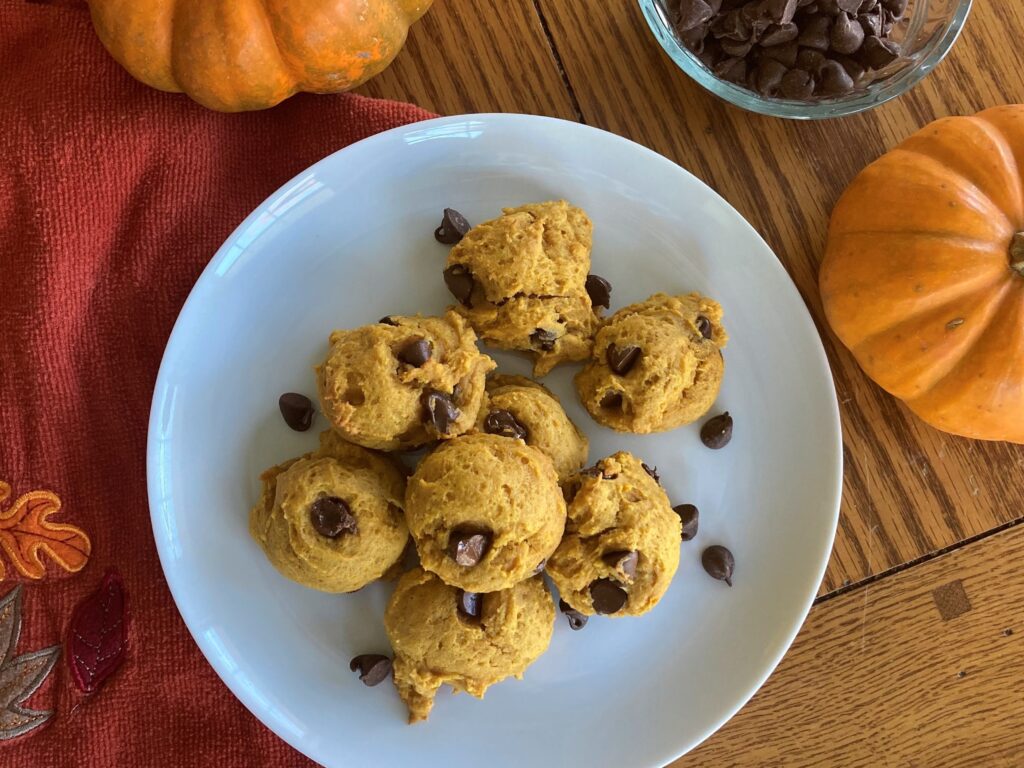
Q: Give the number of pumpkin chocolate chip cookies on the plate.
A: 8